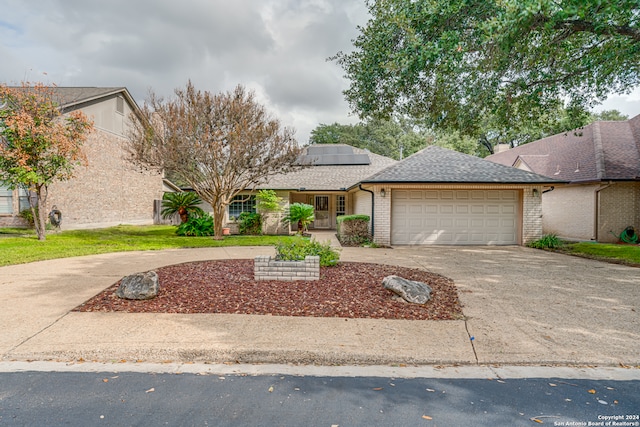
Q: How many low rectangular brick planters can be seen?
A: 1